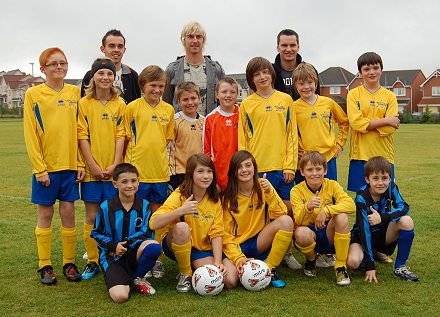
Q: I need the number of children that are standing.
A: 8